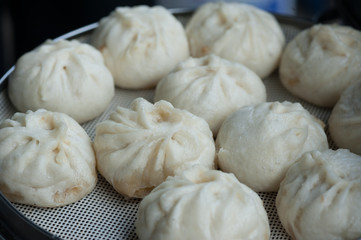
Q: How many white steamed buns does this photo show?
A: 11